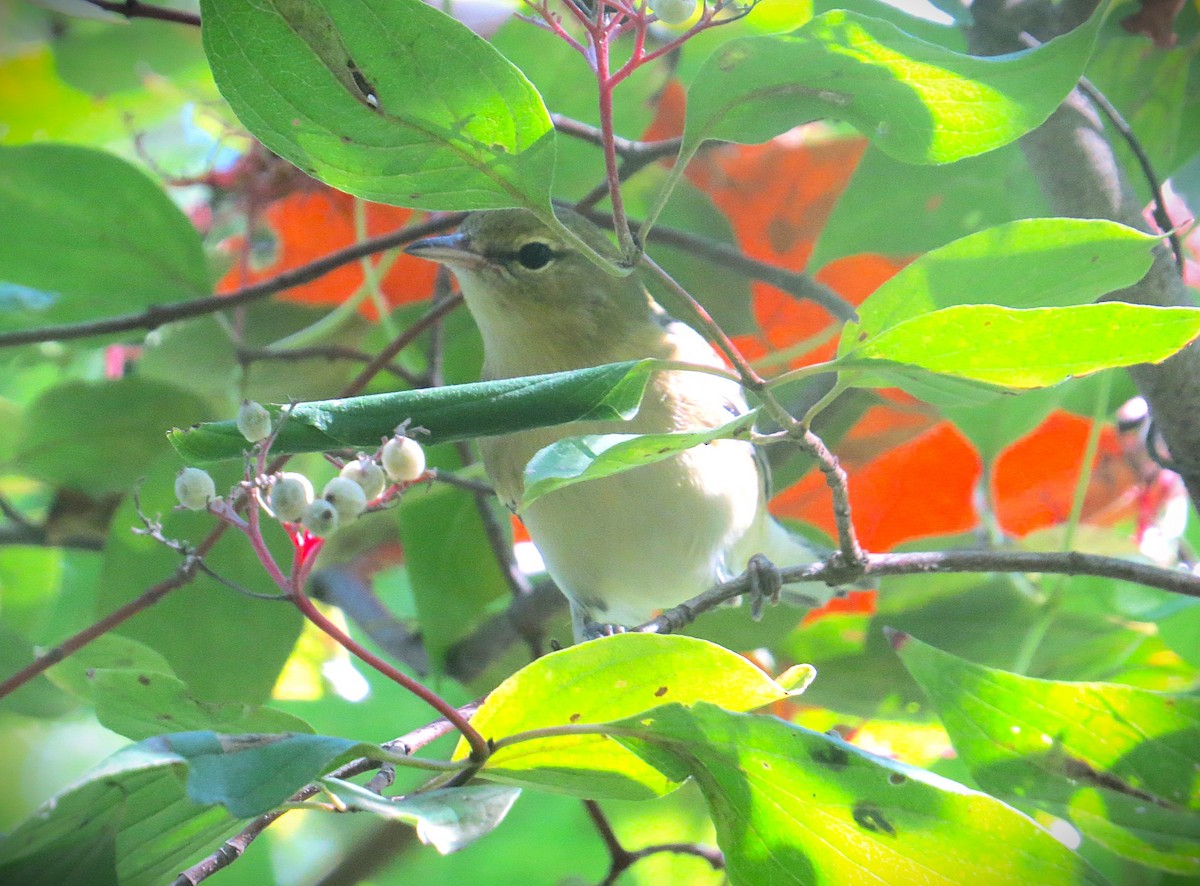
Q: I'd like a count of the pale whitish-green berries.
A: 8